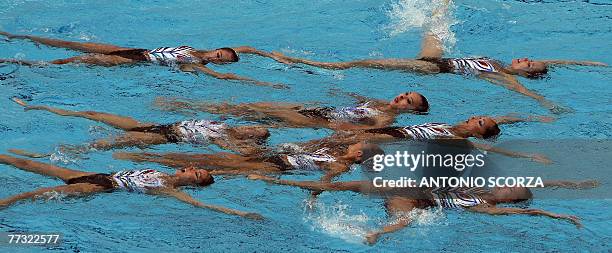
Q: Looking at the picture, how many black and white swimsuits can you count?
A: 8